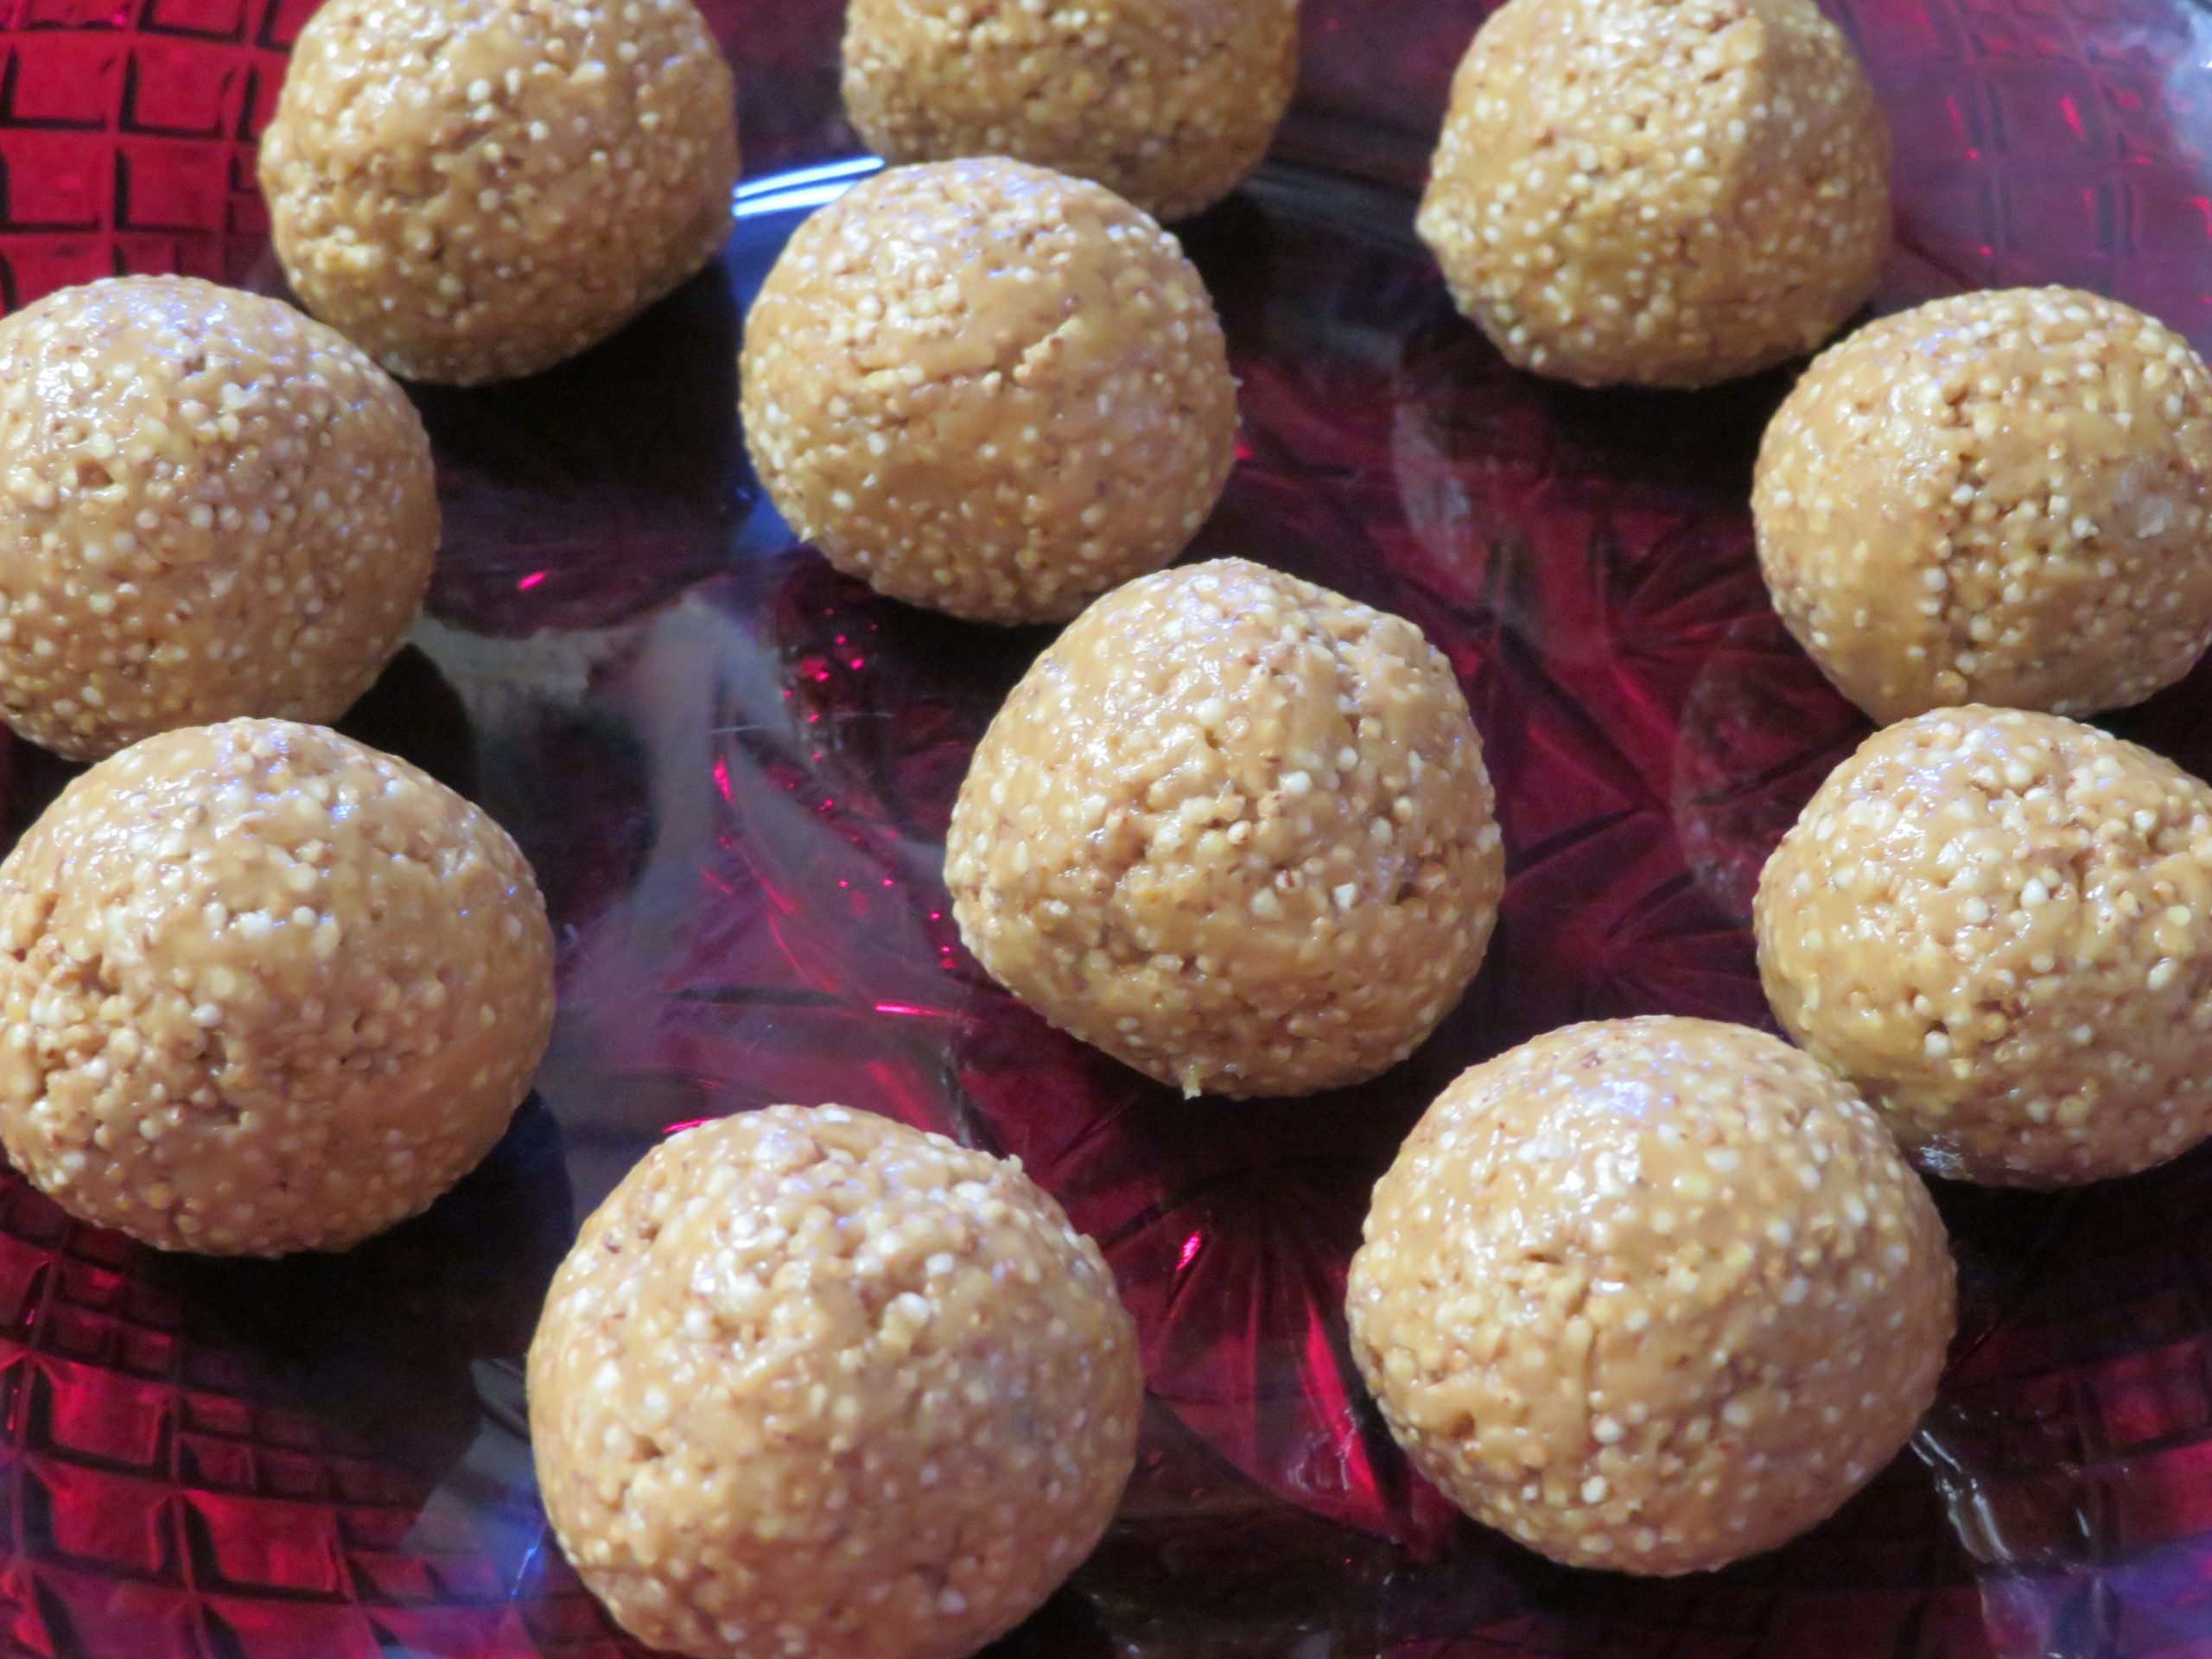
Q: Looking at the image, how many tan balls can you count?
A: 11